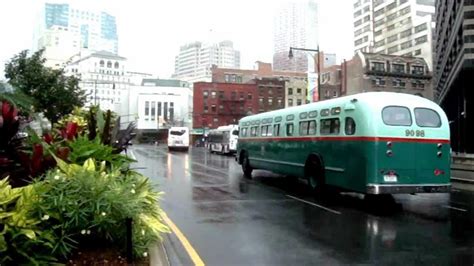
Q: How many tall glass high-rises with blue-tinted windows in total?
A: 1